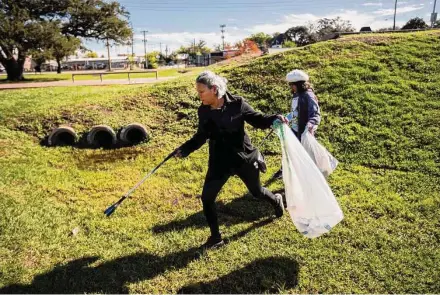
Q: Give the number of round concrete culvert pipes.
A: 3